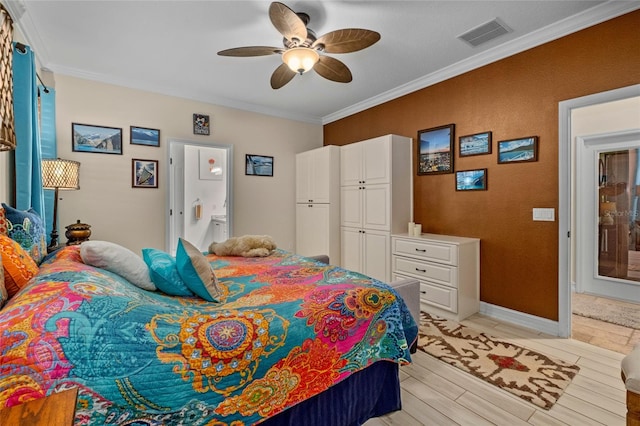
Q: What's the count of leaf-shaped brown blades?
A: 5